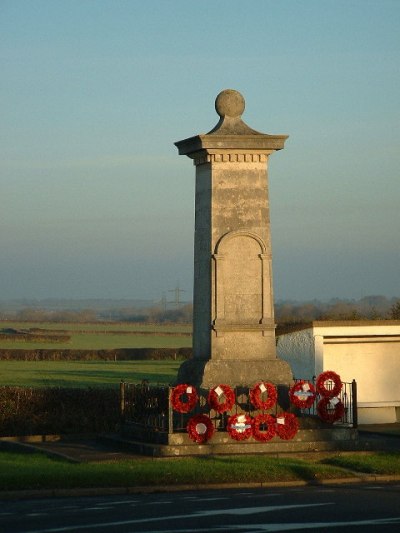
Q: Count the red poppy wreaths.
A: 10